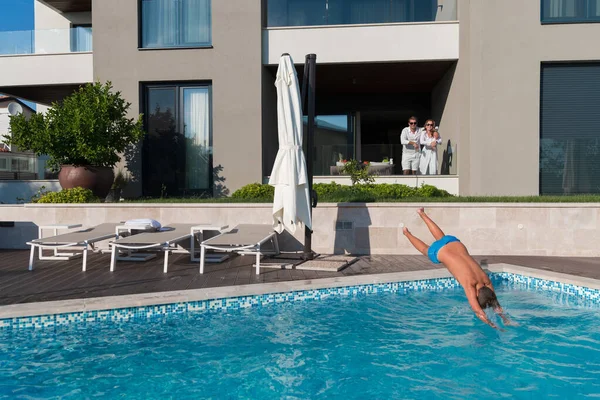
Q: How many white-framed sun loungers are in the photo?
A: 3